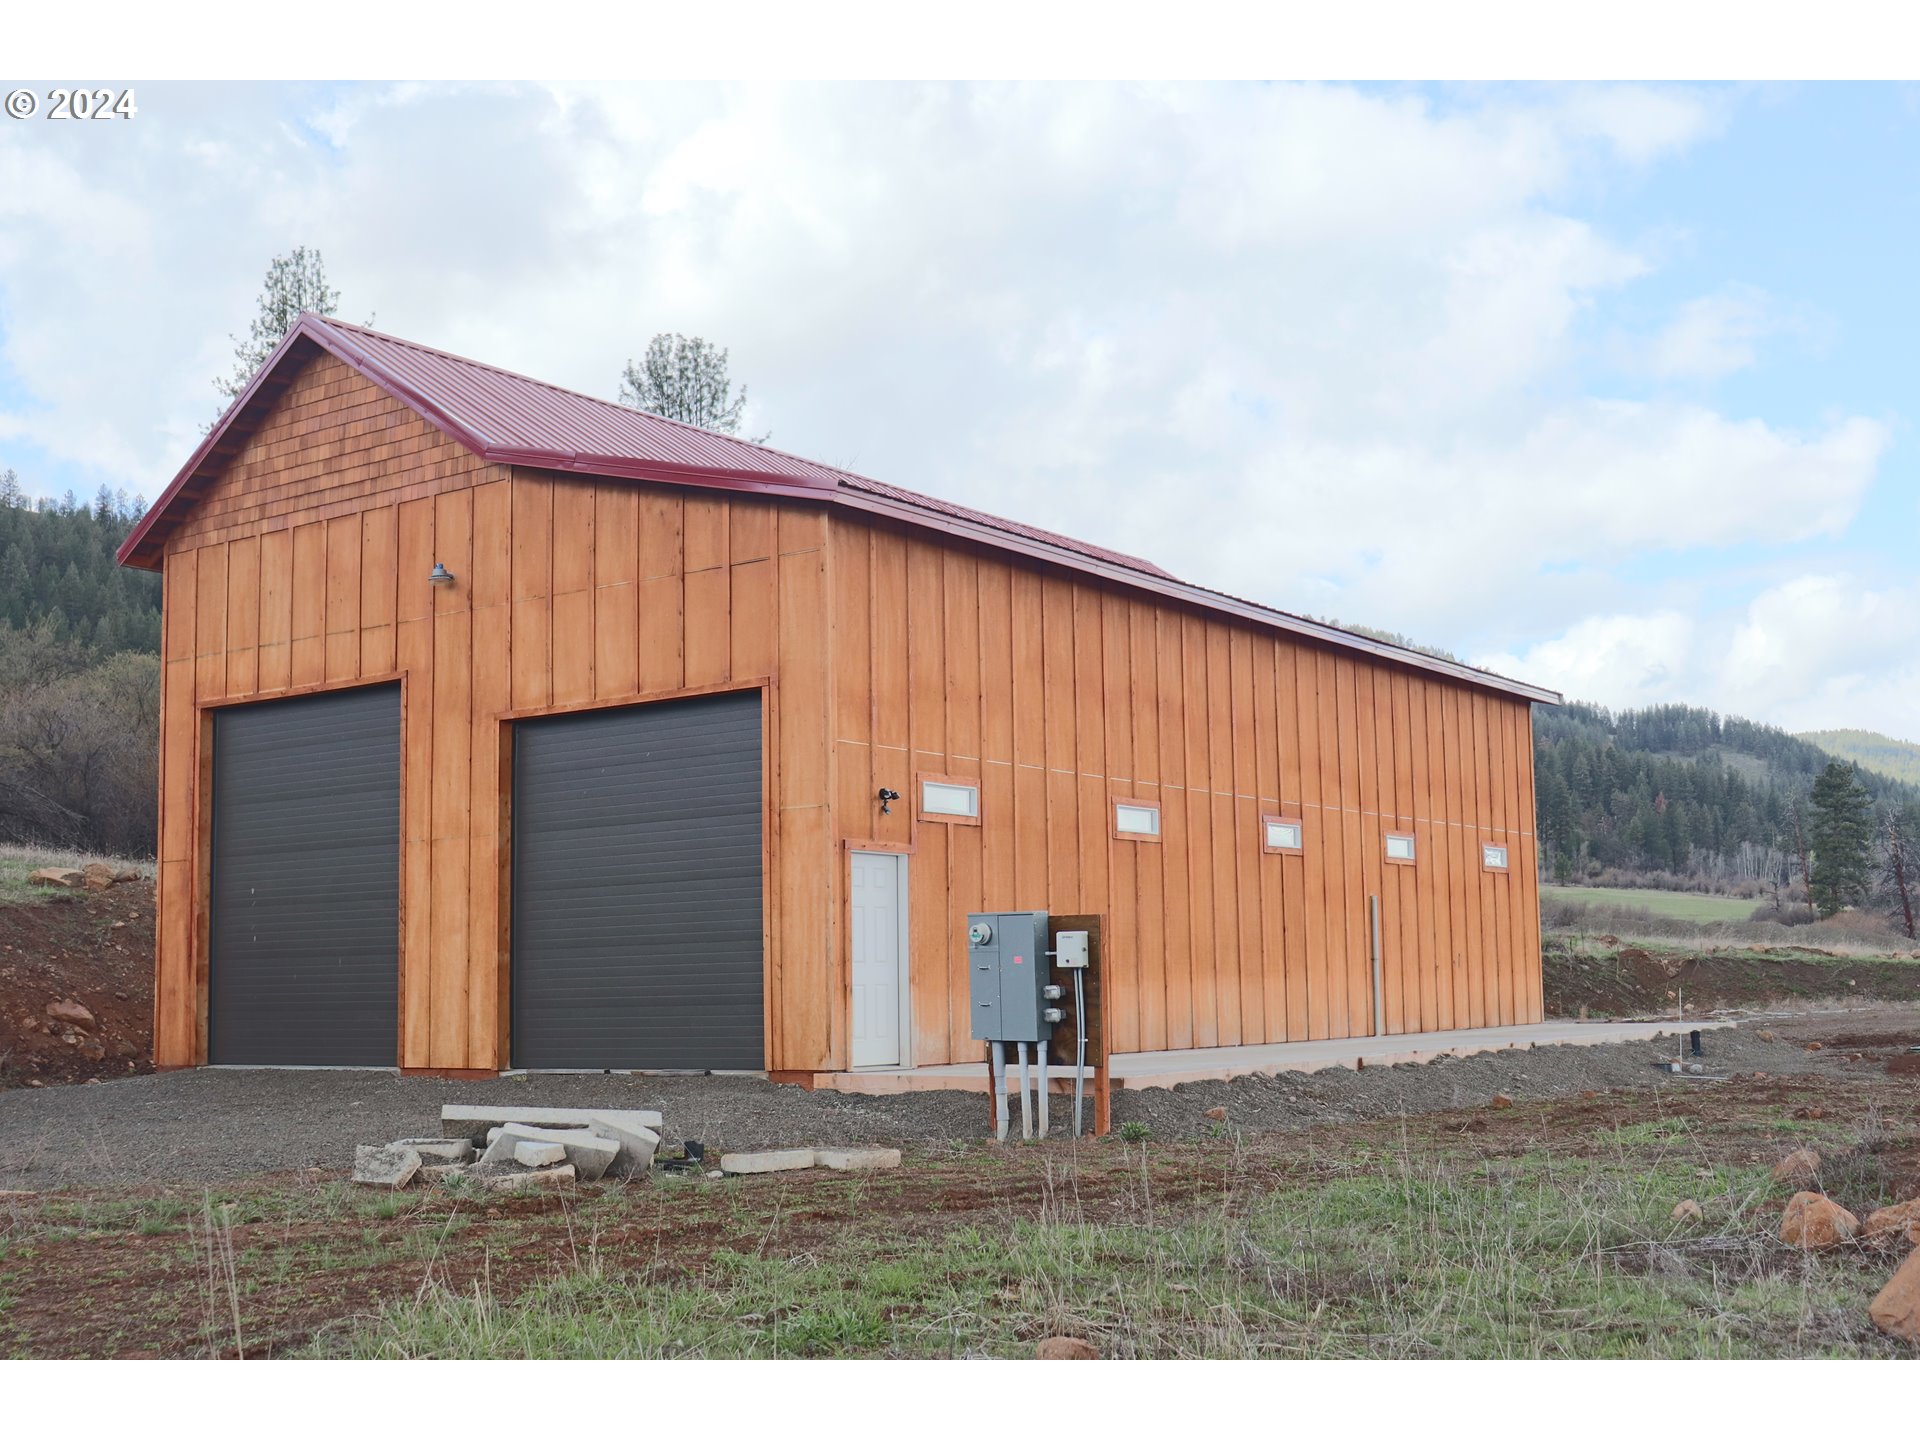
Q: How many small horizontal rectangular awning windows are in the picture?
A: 5